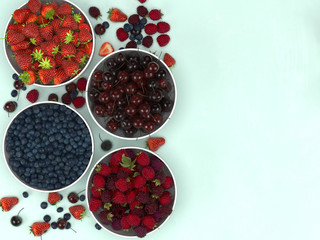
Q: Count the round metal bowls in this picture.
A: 4